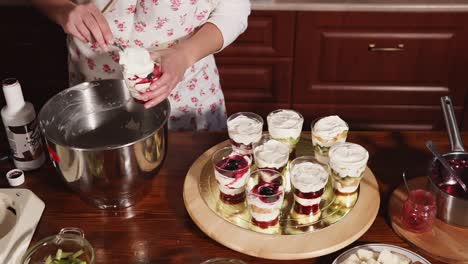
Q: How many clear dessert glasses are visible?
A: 9